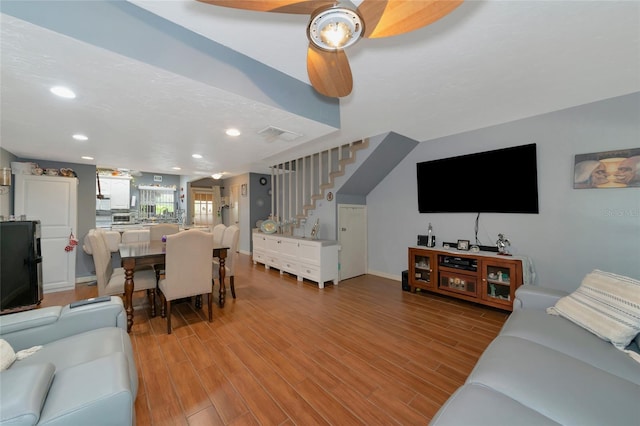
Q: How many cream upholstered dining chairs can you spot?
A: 6